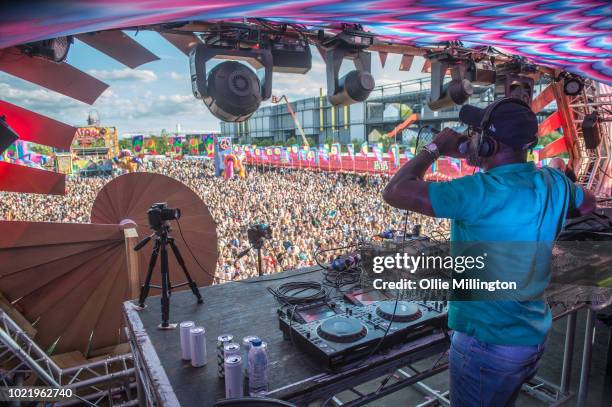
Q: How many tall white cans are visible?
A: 4